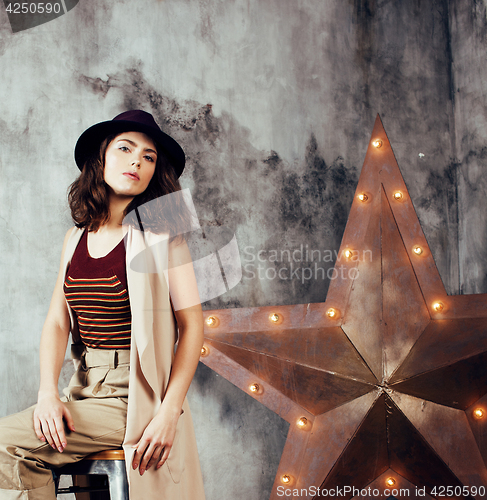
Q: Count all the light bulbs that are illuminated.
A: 15